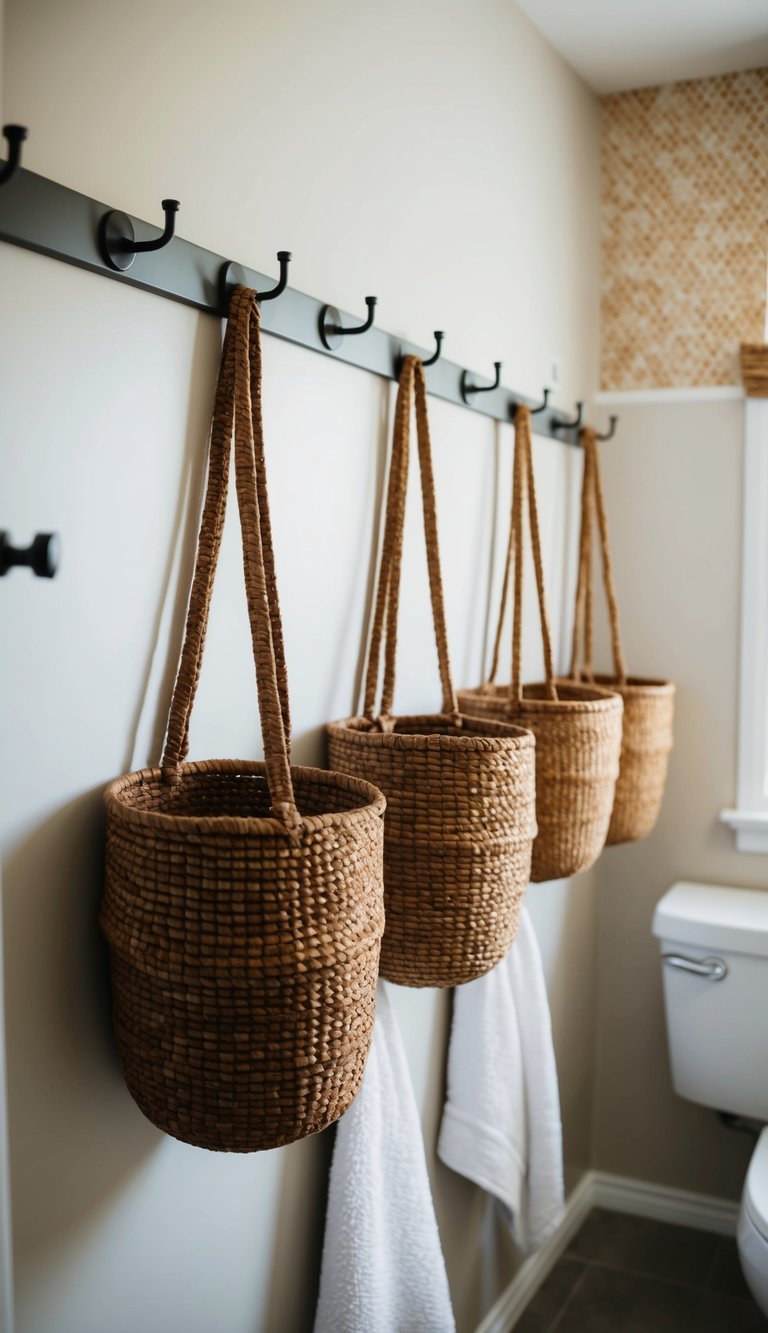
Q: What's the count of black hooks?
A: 9